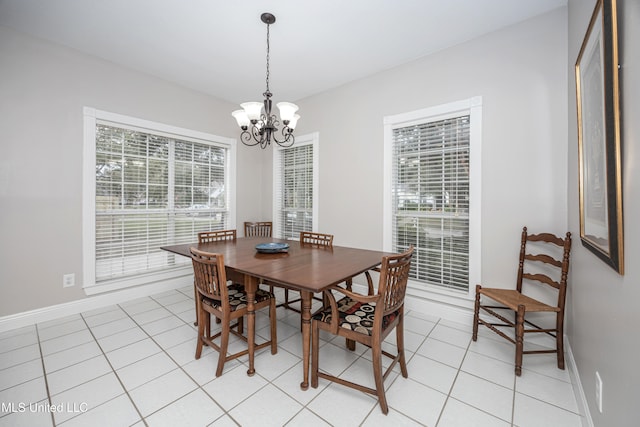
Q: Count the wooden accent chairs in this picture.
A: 1